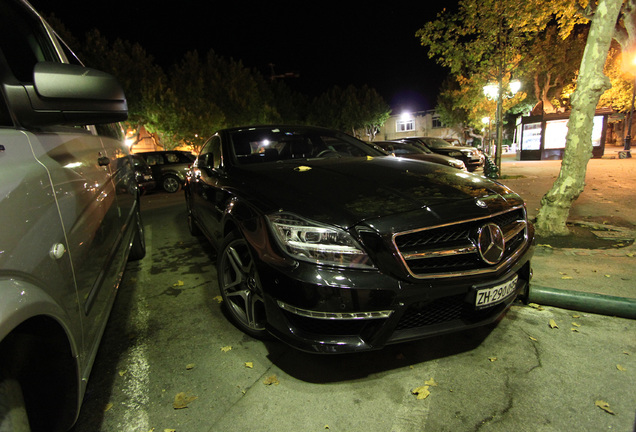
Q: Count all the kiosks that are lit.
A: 1